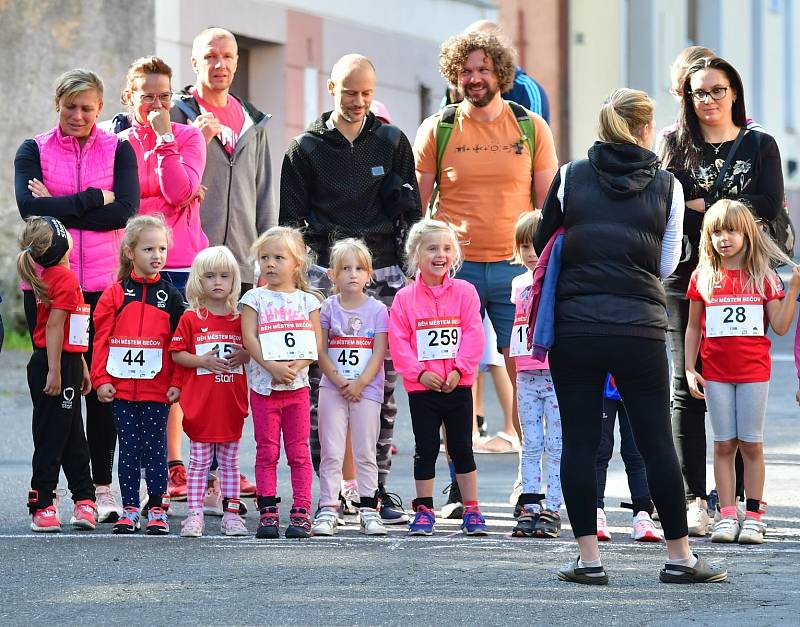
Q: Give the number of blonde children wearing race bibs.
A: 8